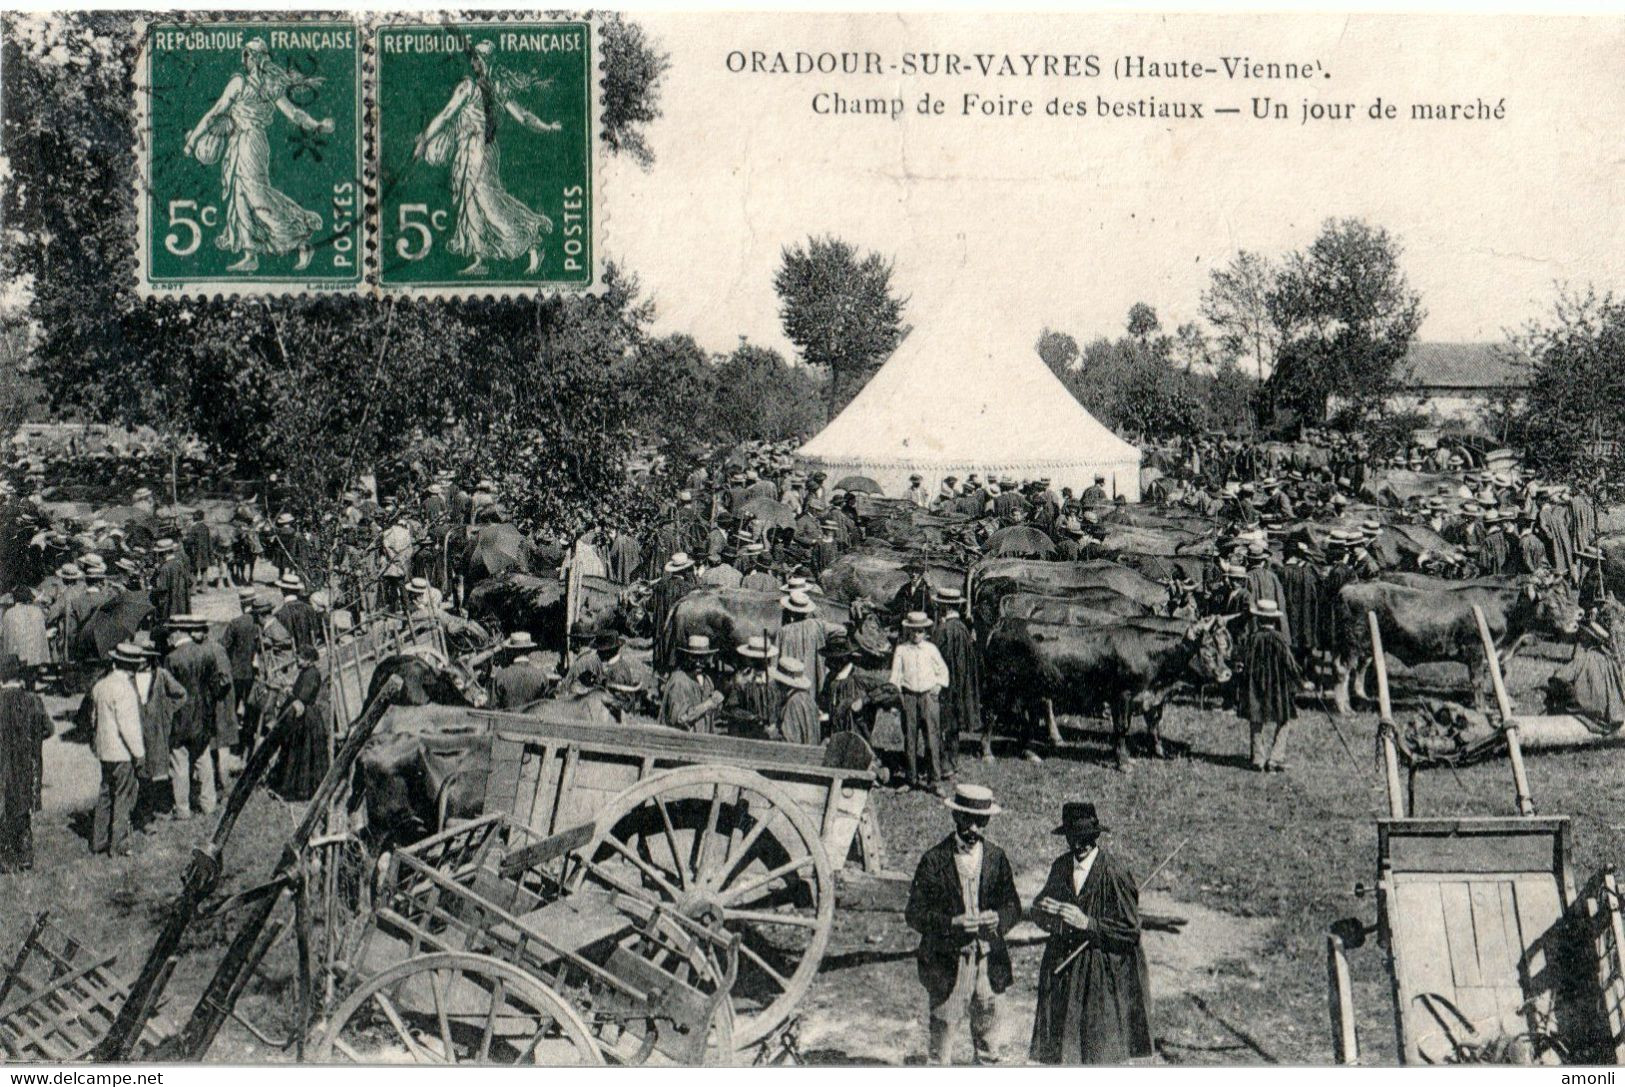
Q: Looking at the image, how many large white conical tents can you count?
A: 1